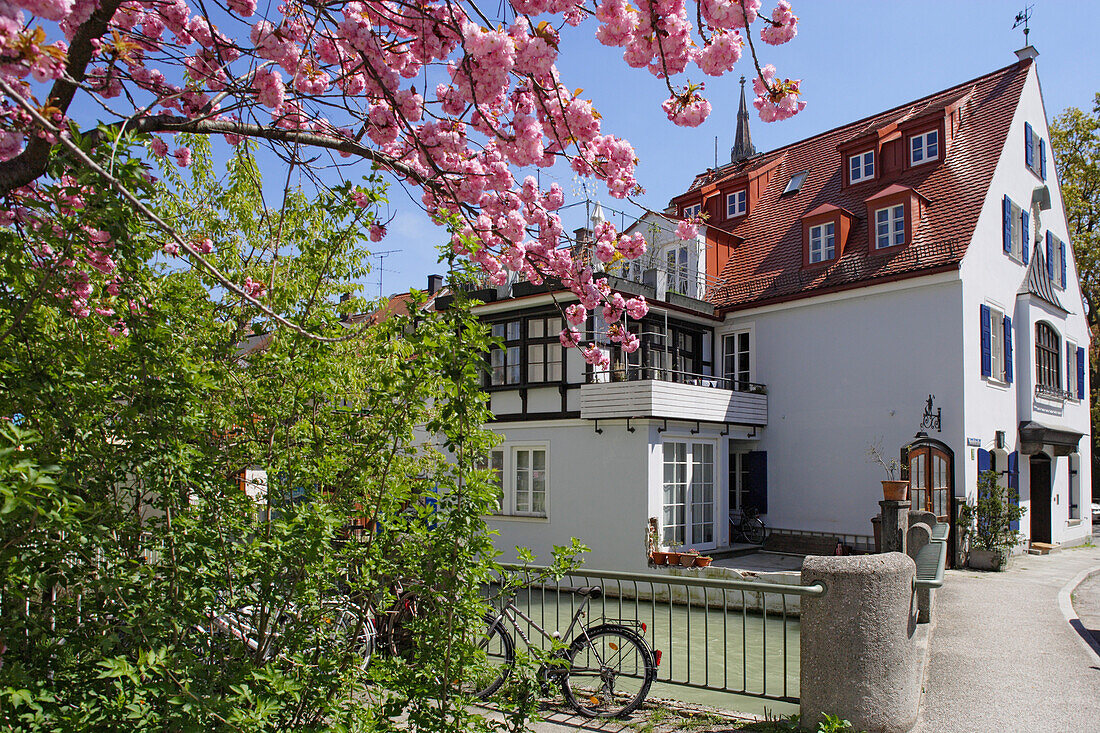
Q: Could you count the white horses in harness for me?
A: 0